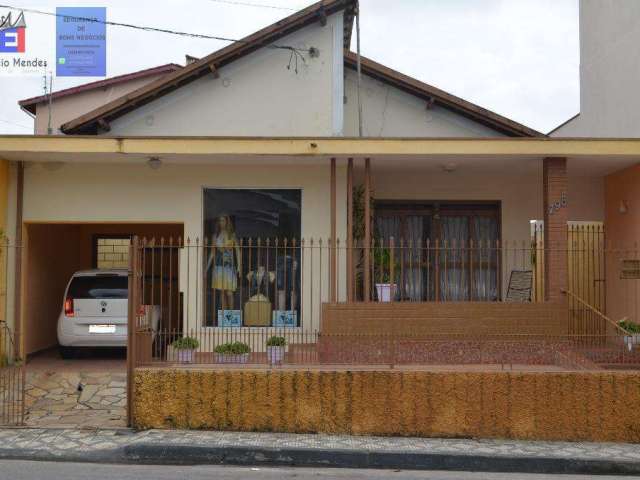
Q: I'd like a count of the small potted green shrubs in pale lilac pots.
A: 3